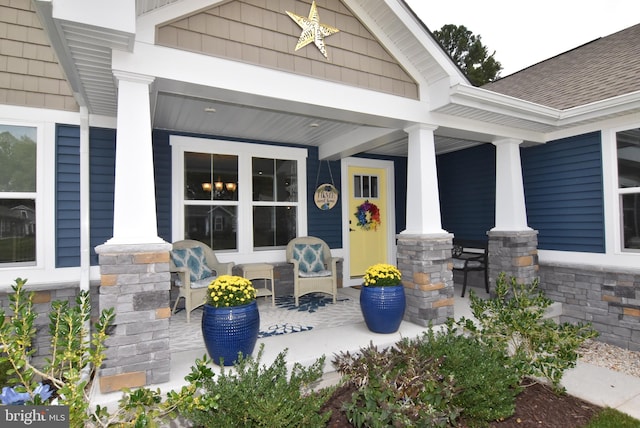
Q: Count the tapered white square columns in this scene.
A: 3